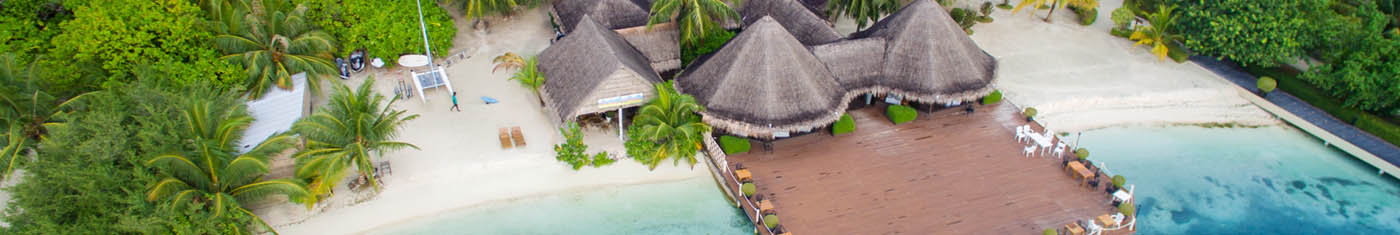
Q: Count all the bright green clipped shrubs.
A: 4